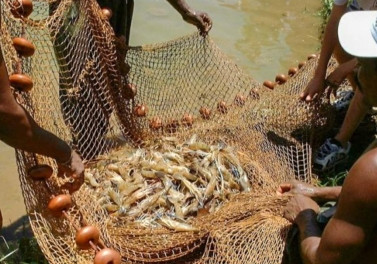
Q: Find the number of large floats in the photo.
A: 7